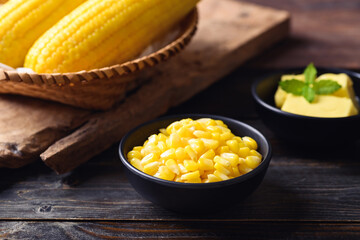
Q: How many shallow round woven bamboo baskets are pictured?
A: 1